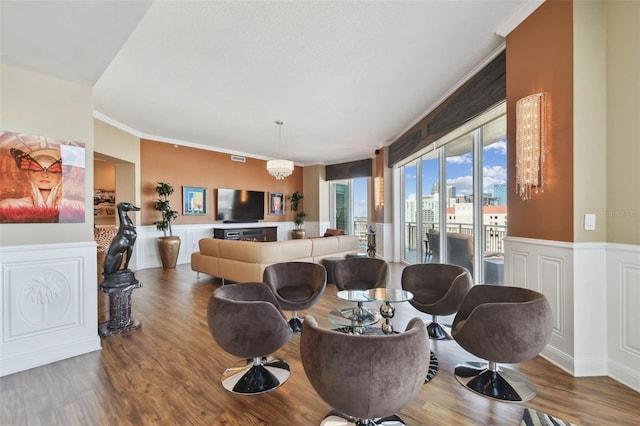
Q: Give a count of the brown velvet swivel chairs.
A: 6